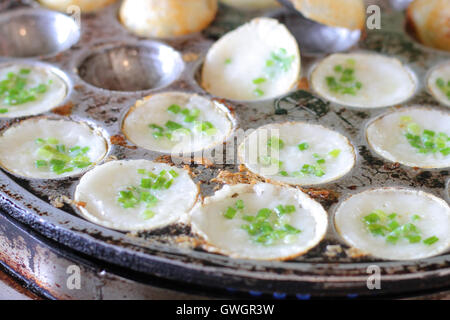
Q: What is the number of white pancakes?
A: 11